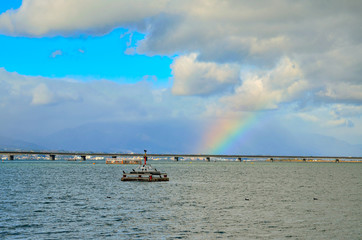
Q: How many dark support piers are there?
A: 11